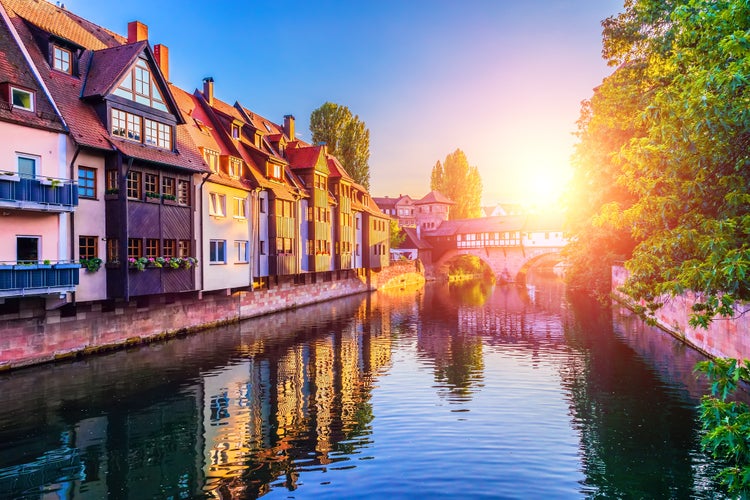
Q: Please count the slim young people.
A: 0